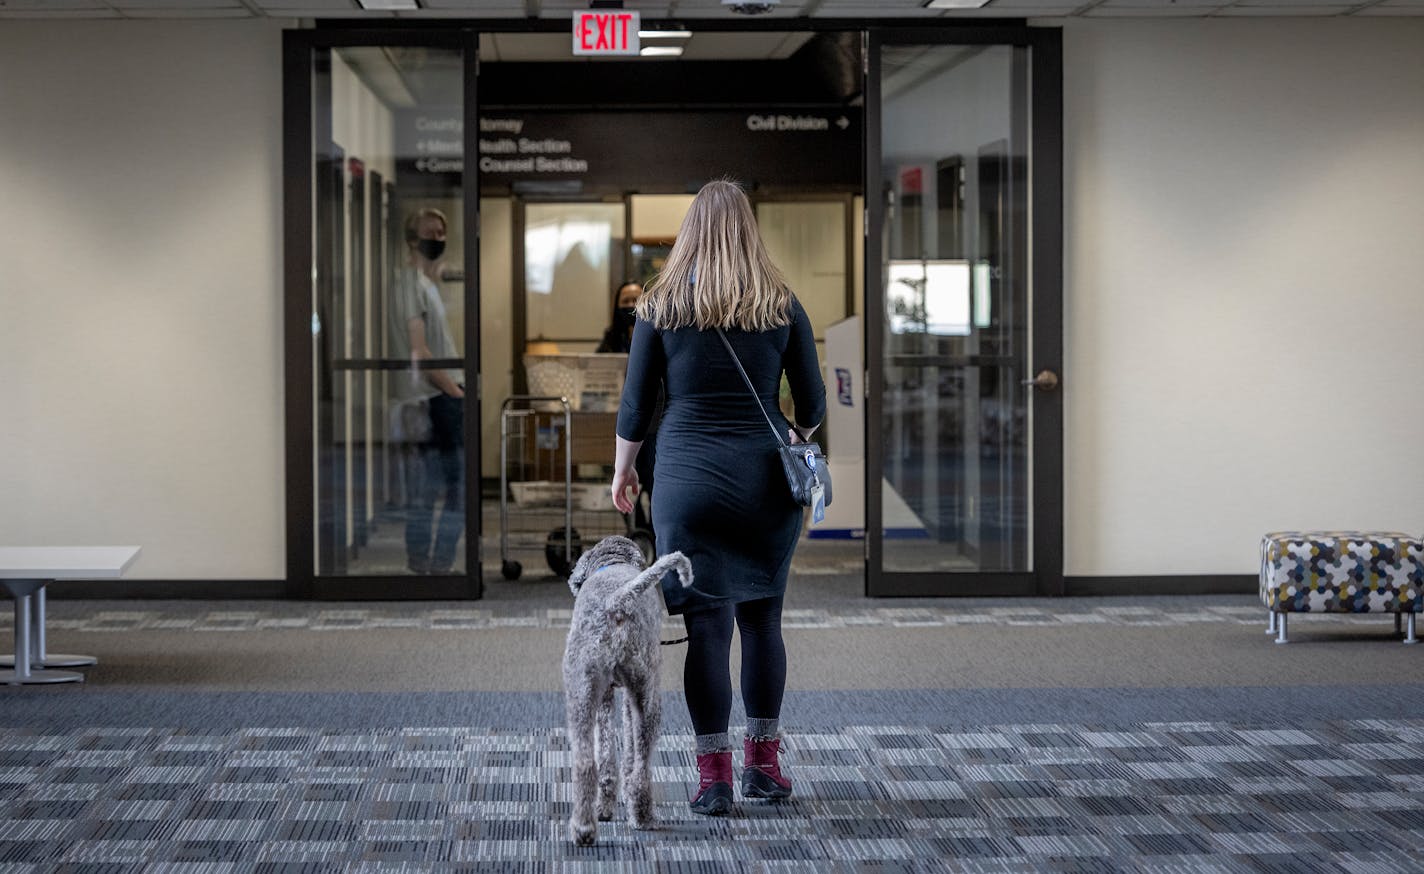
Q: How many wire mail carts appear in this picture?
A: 1